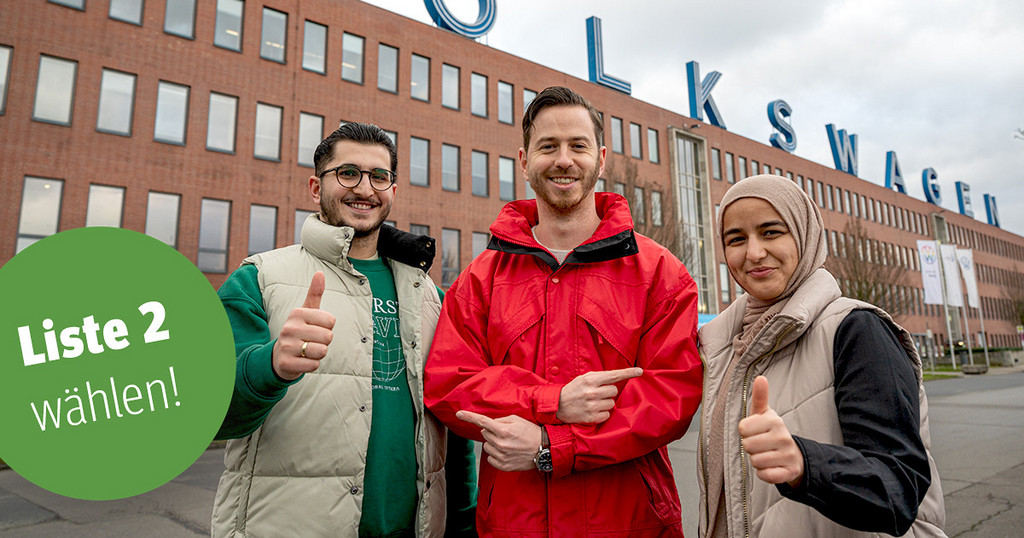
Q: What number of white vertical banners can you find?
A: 3